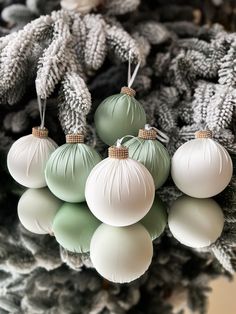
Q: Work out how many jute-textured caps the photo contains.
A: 6